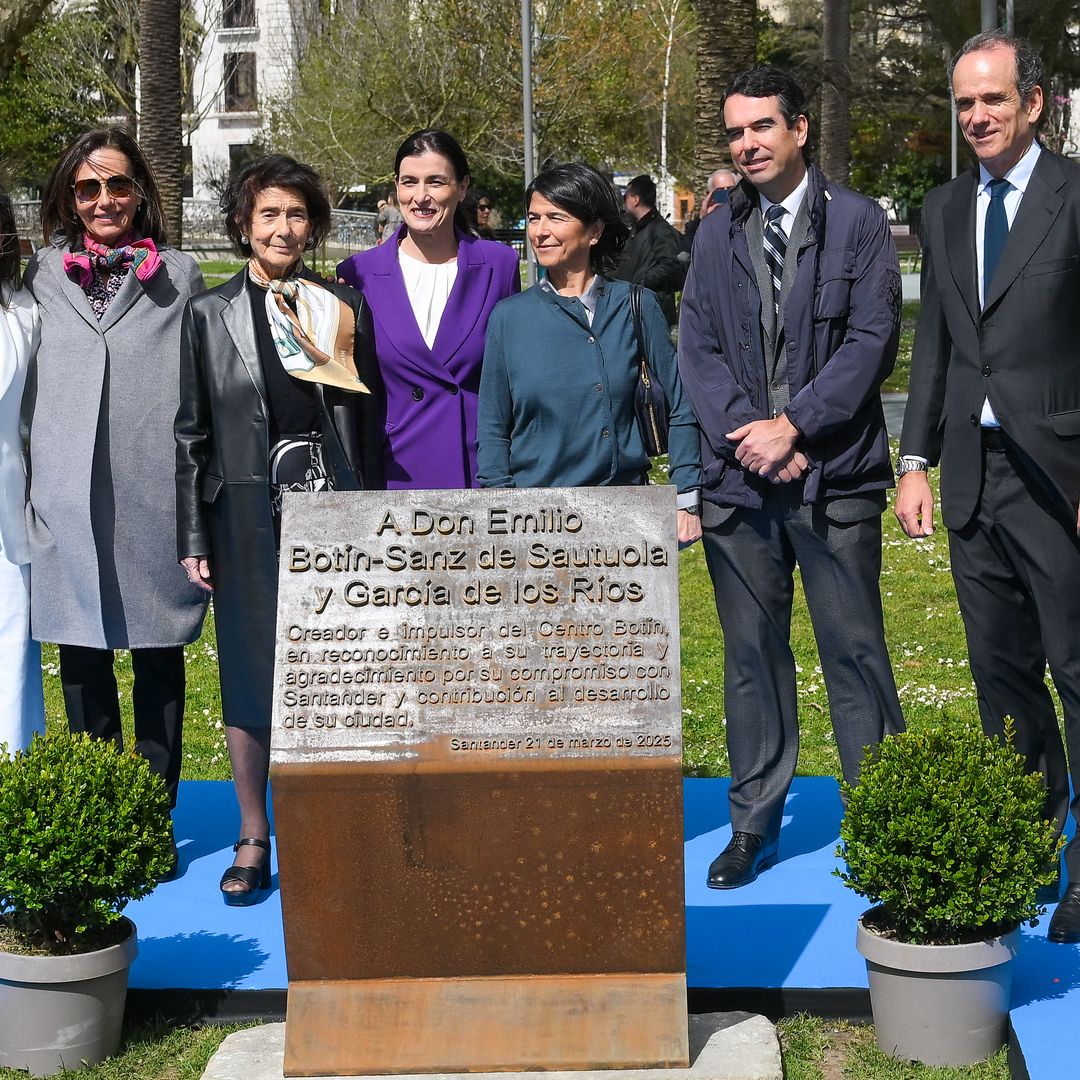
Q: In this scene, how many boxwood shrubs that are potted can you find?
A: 2